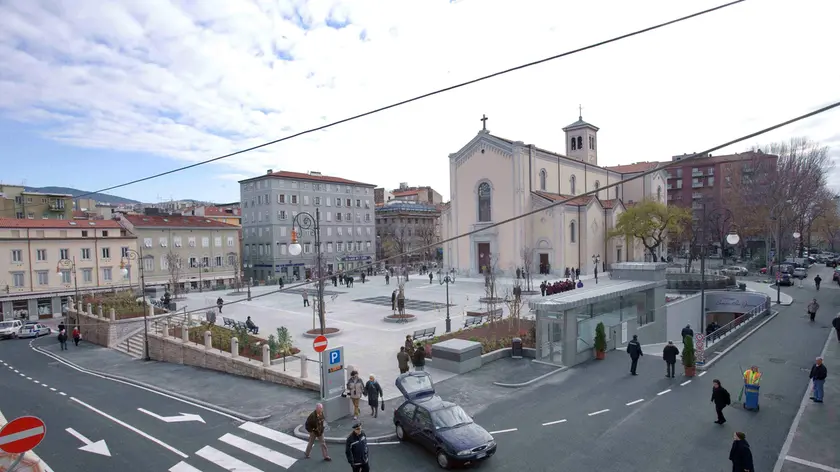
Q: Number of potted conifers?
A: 2